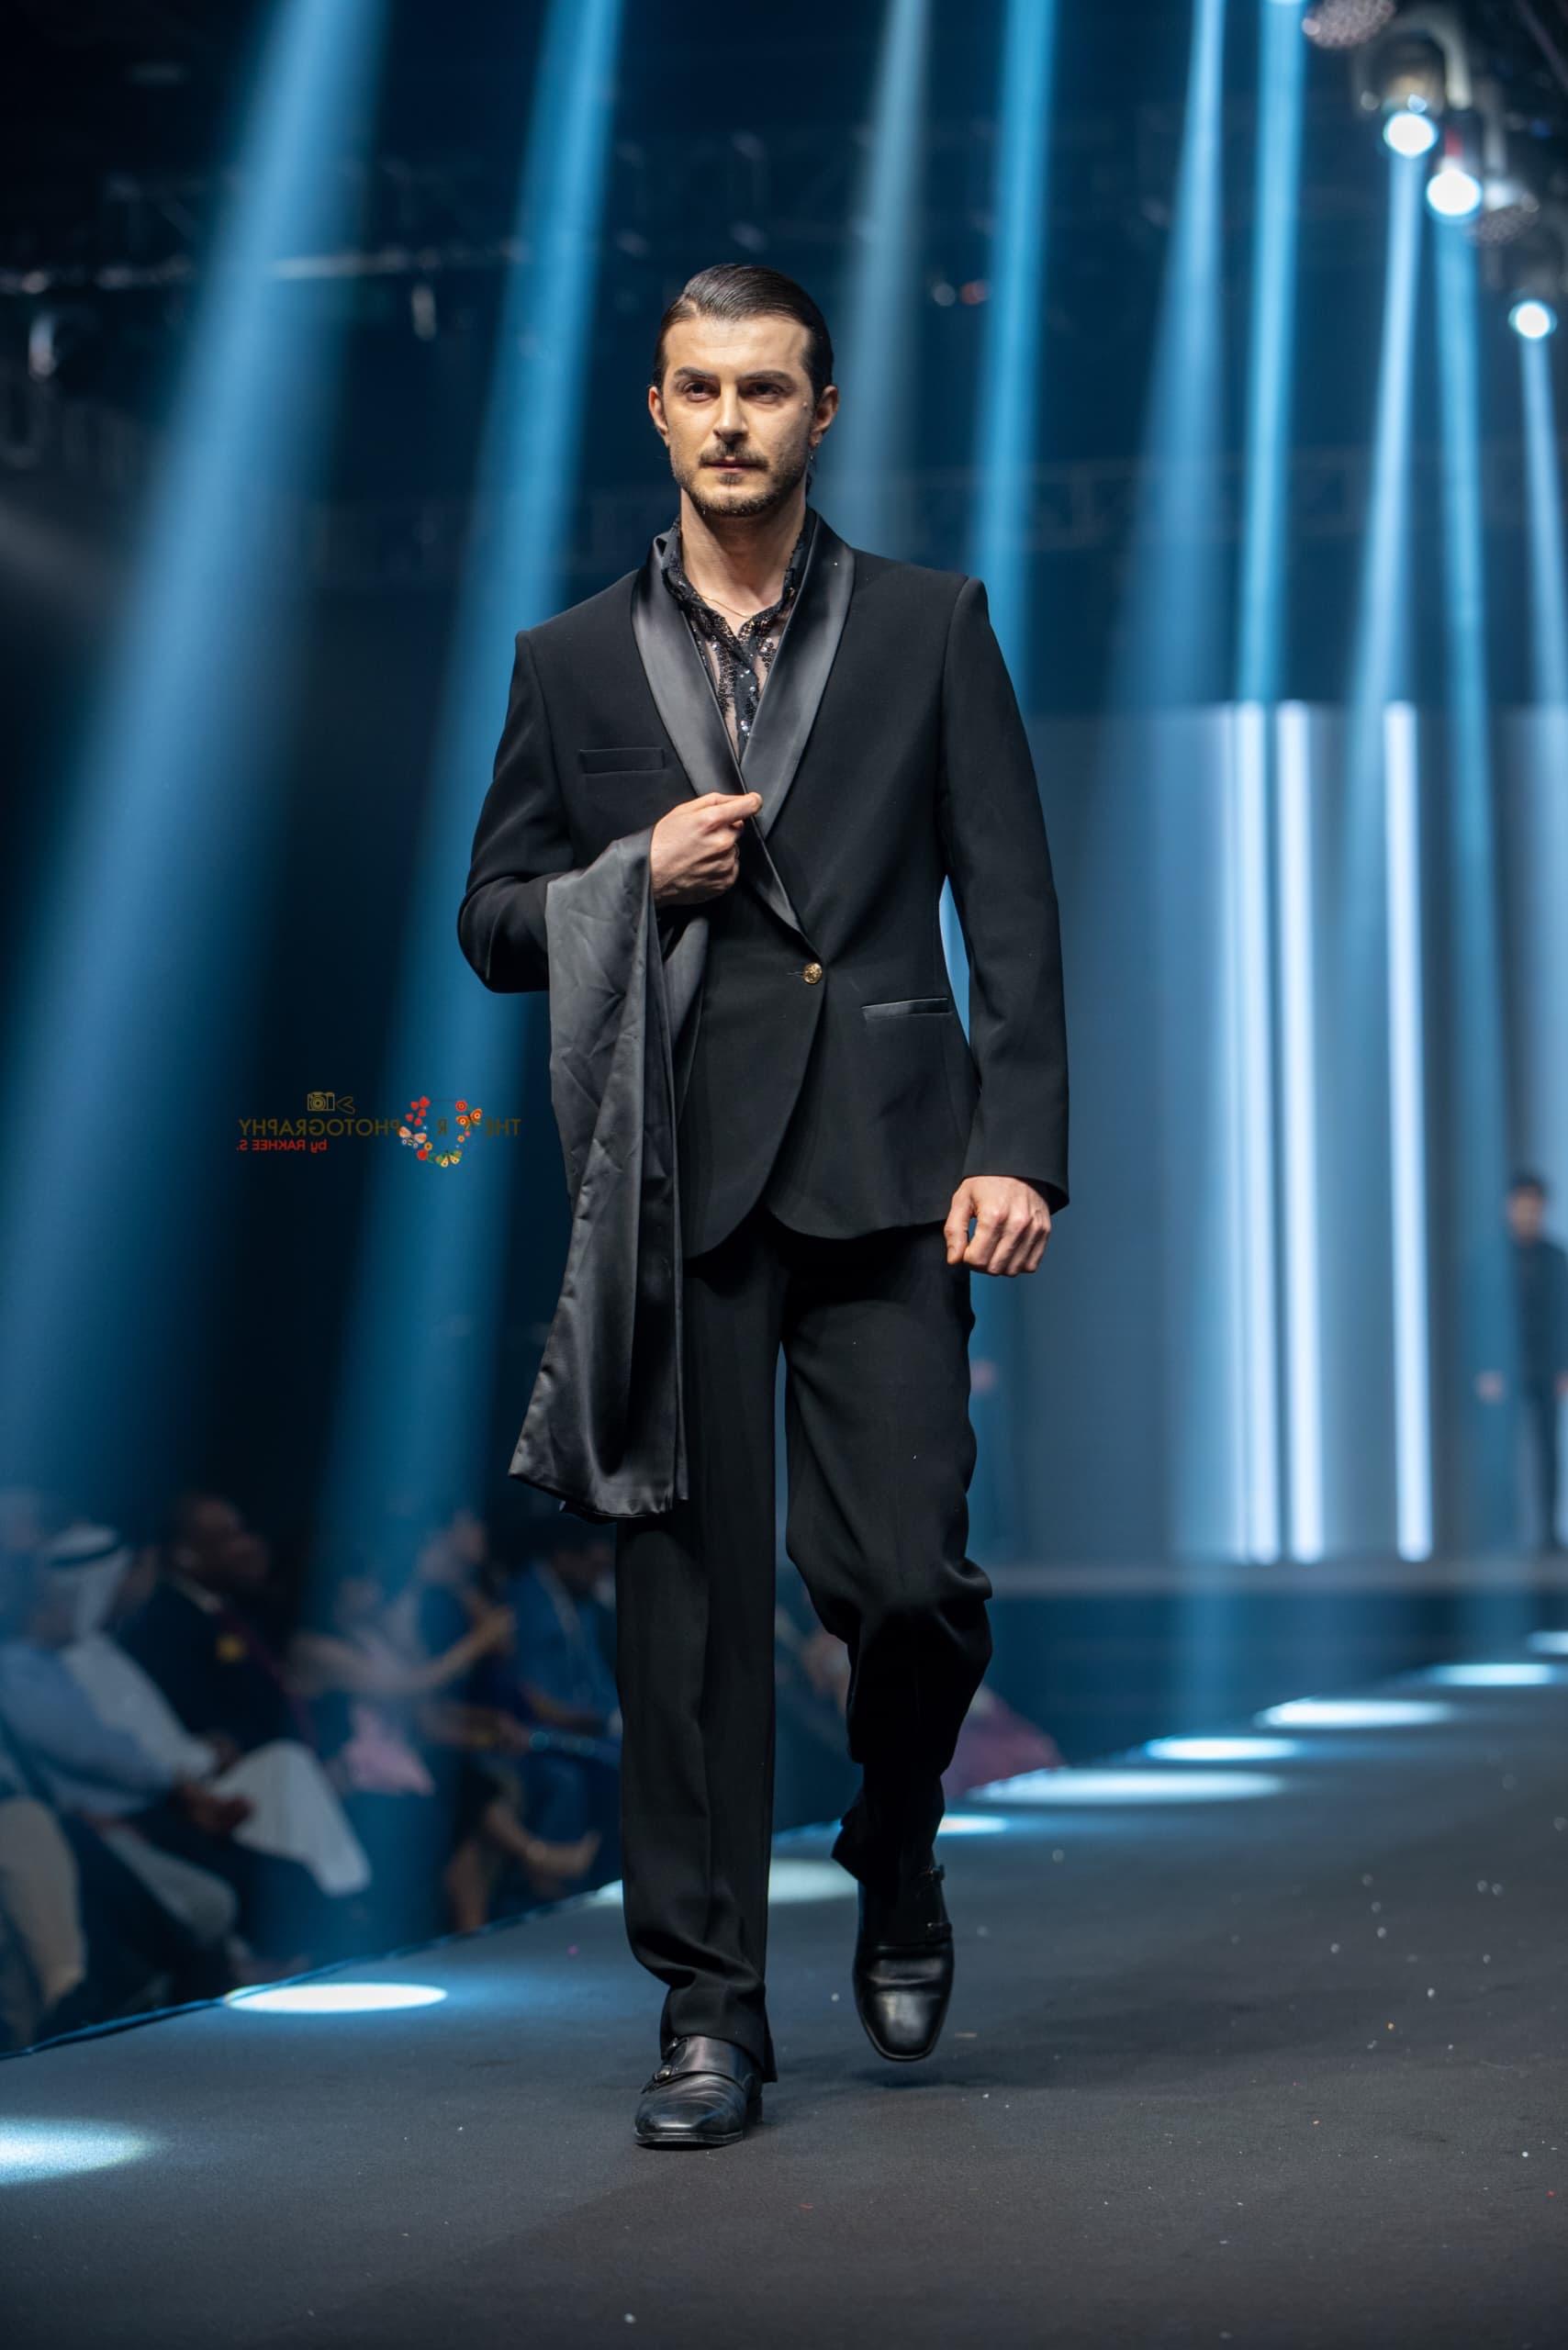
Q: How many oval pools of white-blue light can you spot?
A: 9